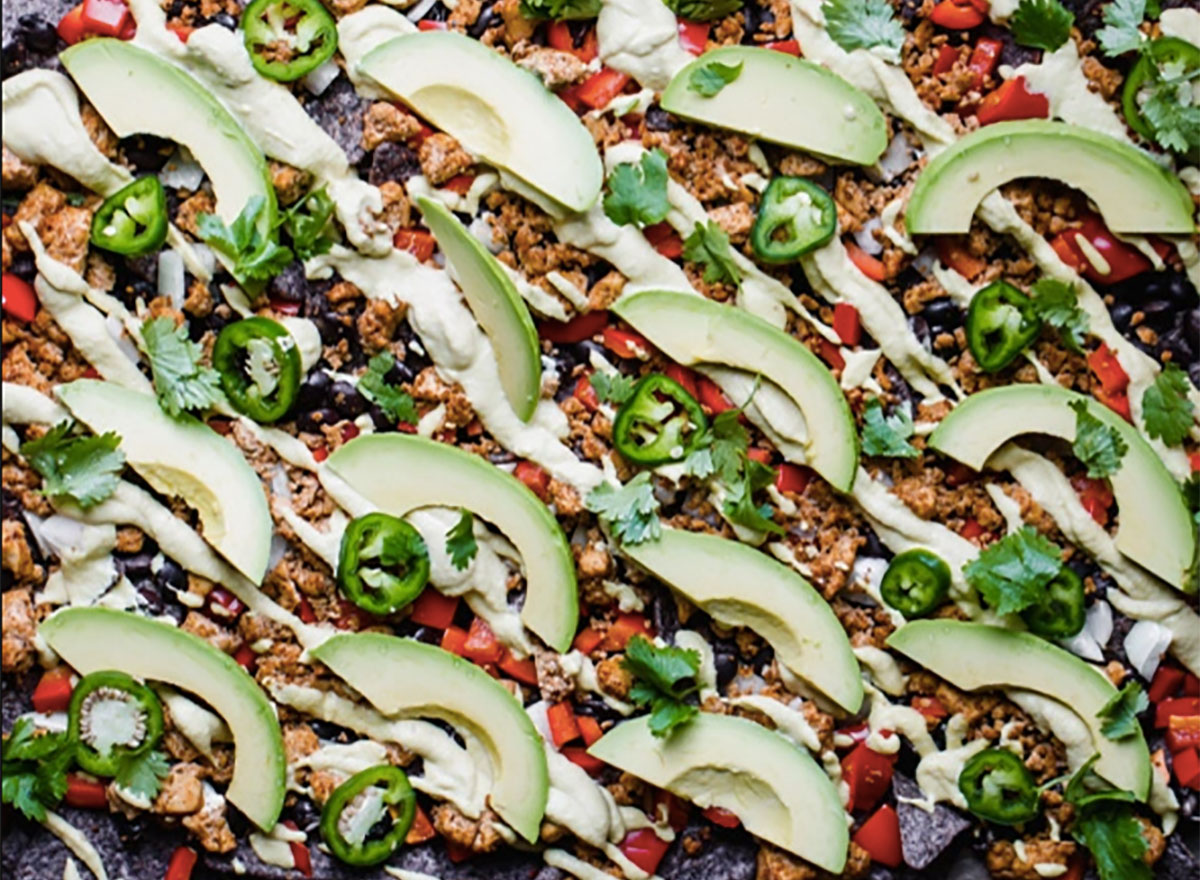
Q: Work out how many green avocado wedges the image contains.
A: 14